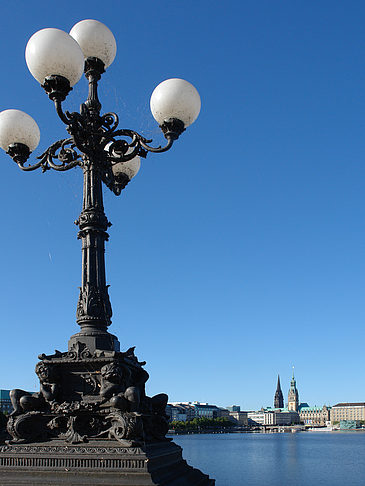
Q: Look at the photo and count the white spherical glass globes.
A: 5